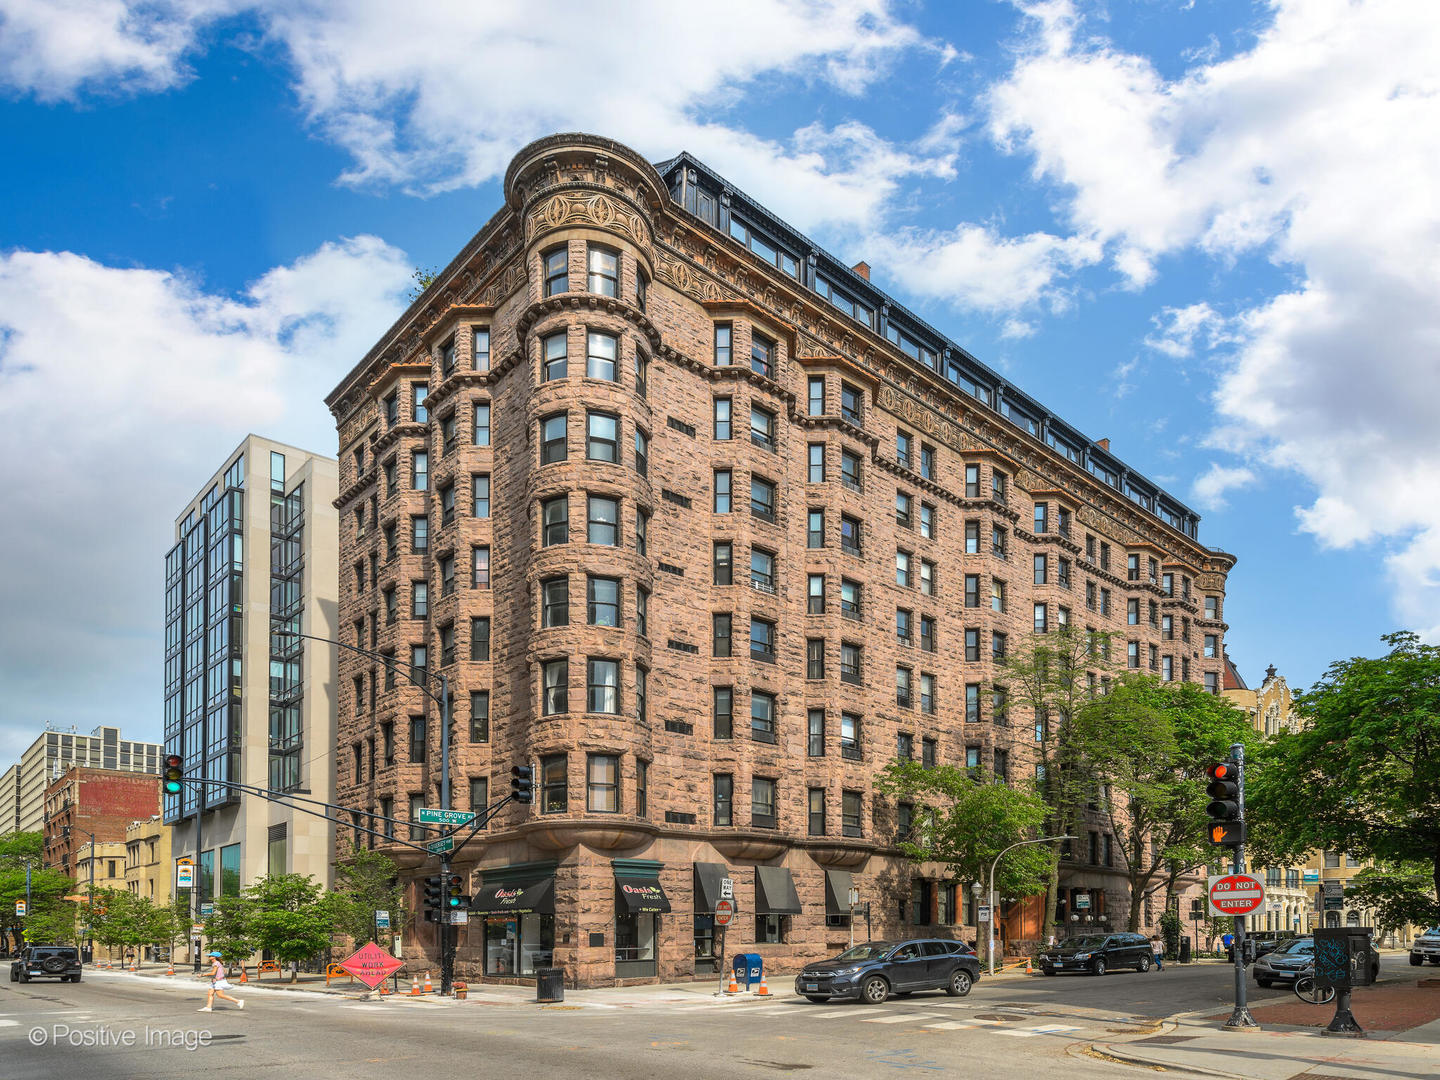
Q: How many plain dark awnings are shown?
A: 3